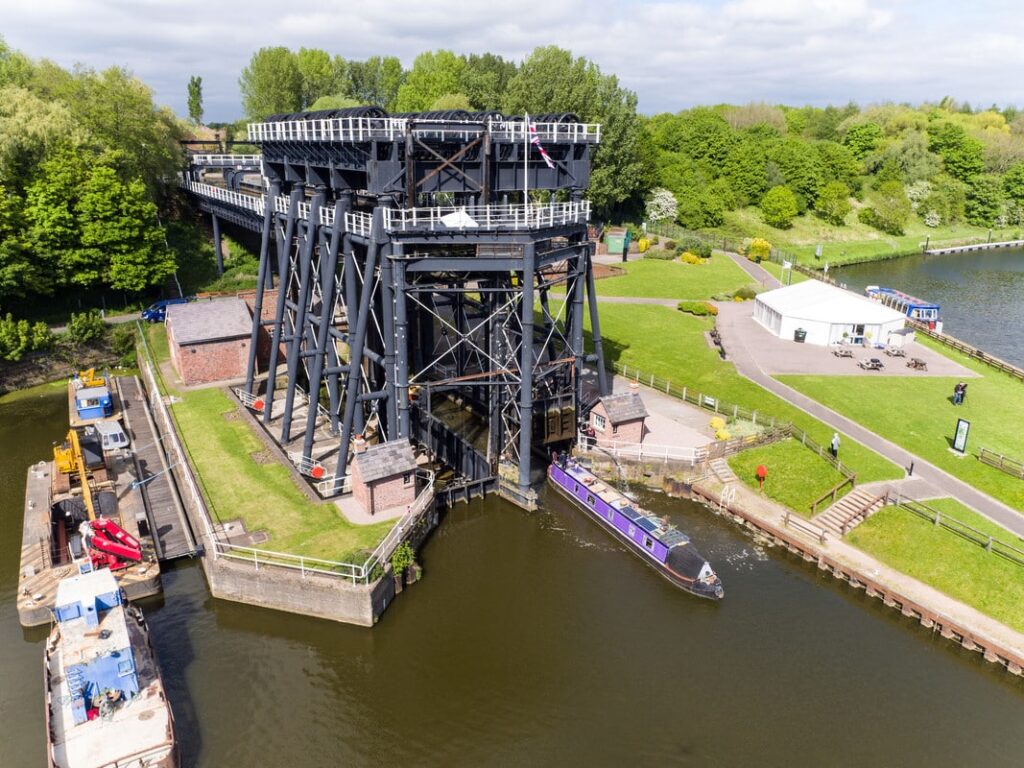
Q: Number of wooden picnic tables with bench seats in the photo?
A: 4